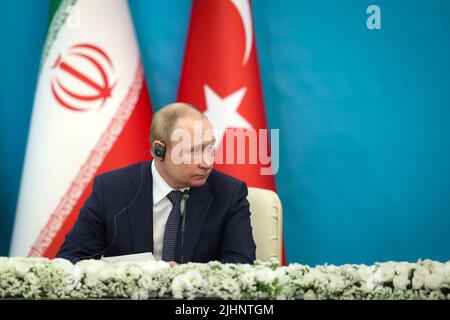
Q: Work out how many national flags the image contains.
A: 2